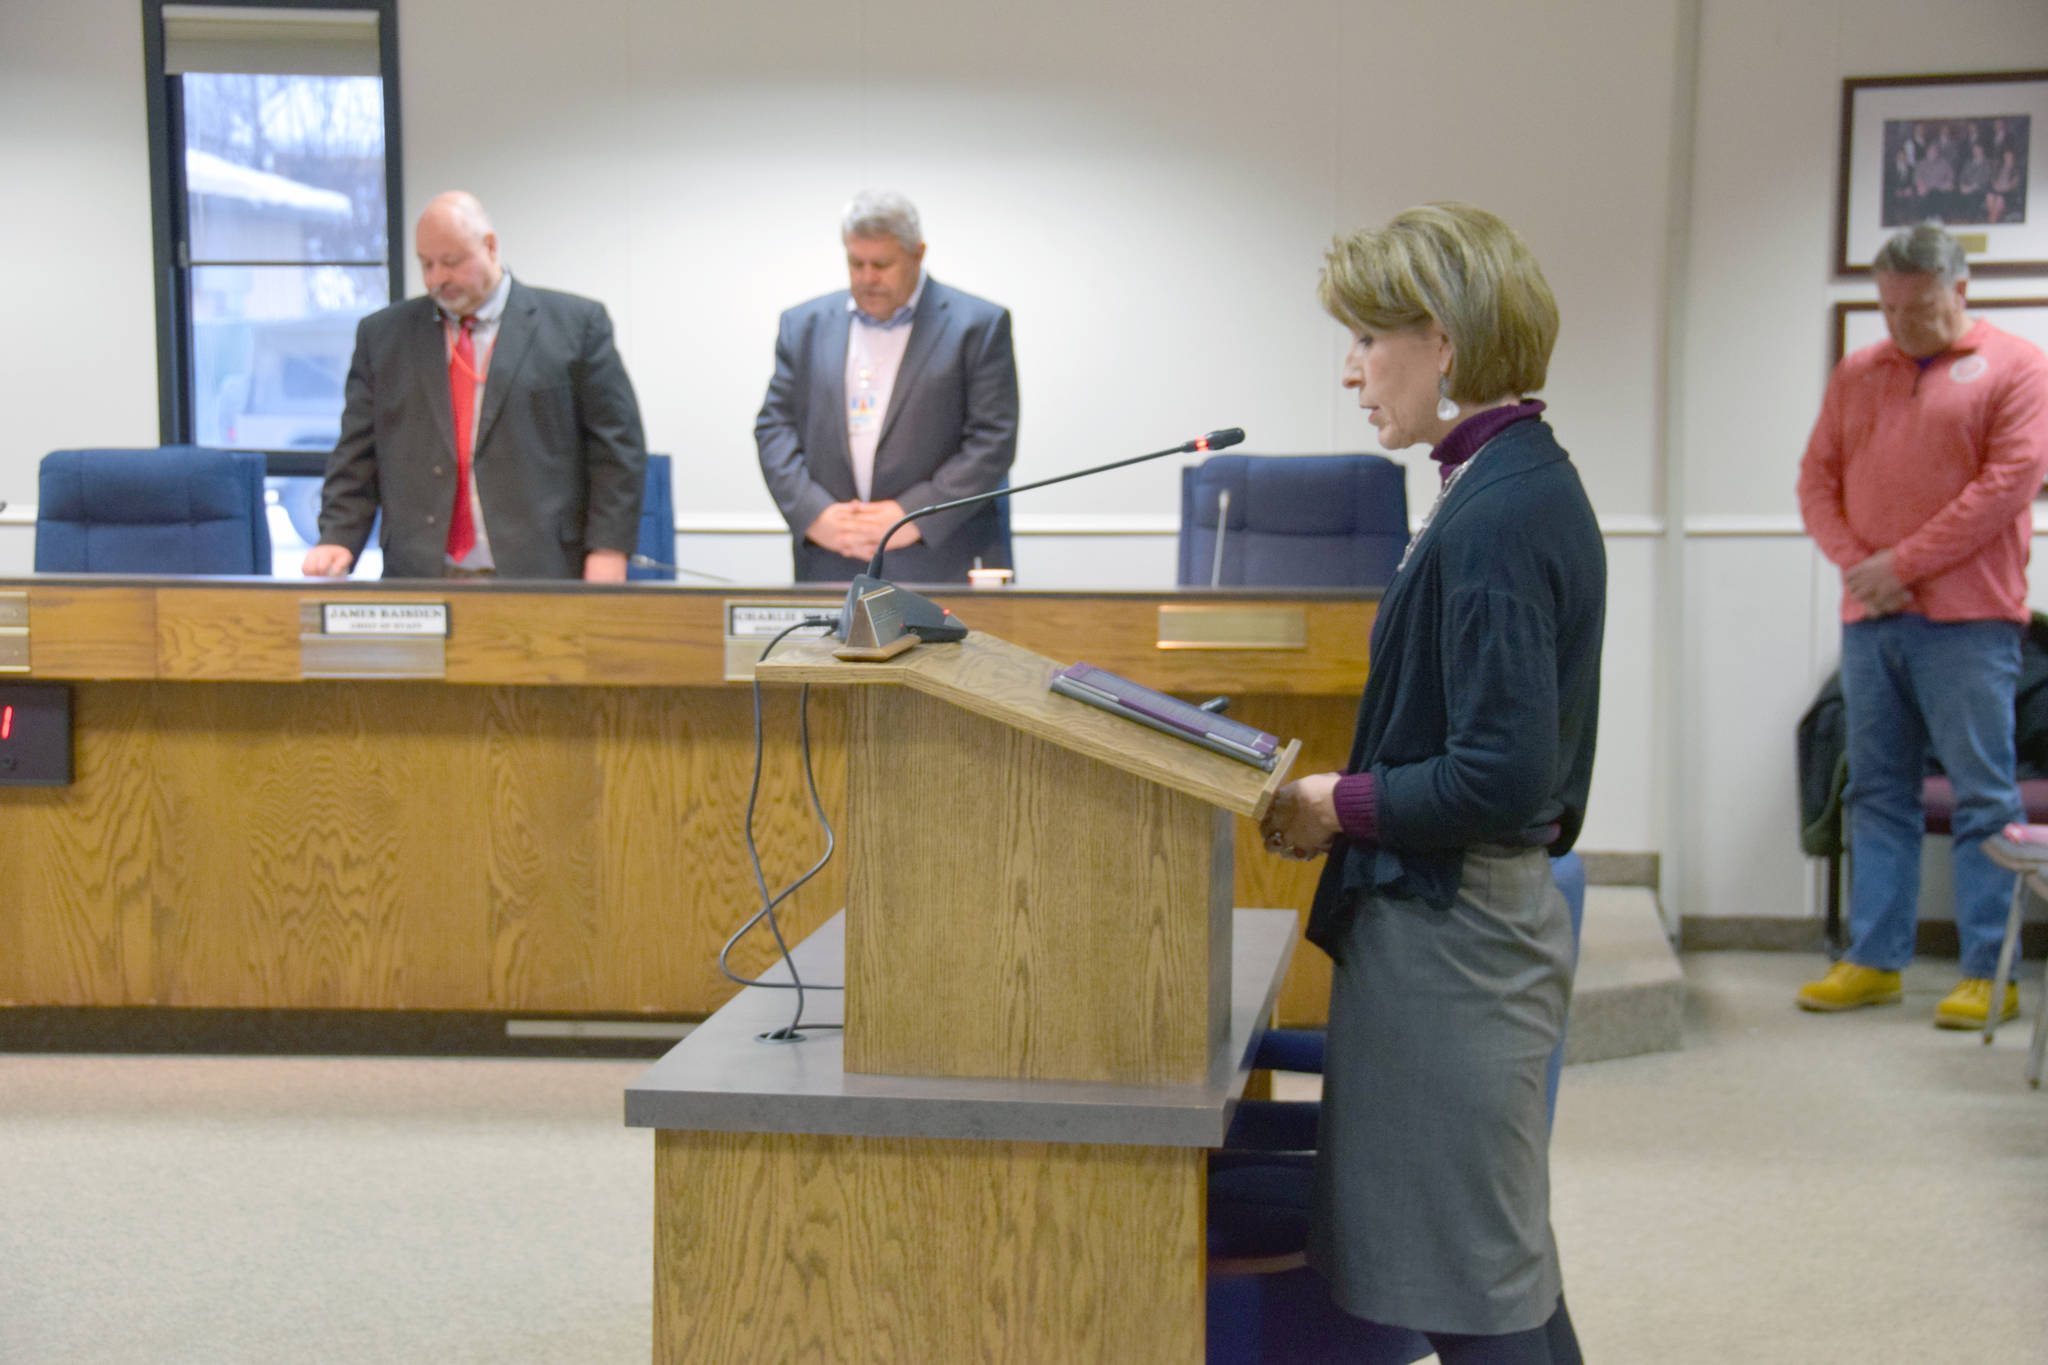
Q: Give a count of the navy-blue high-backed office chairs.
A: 4